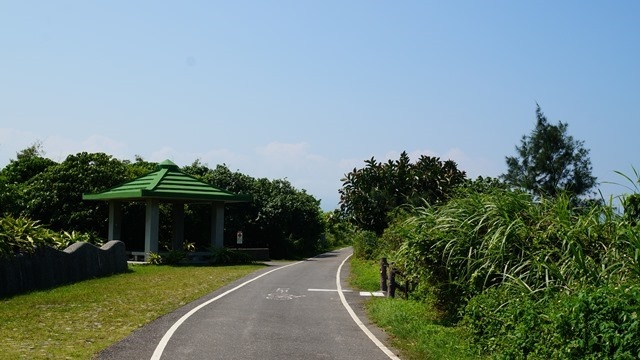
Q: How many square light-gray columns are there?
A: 4